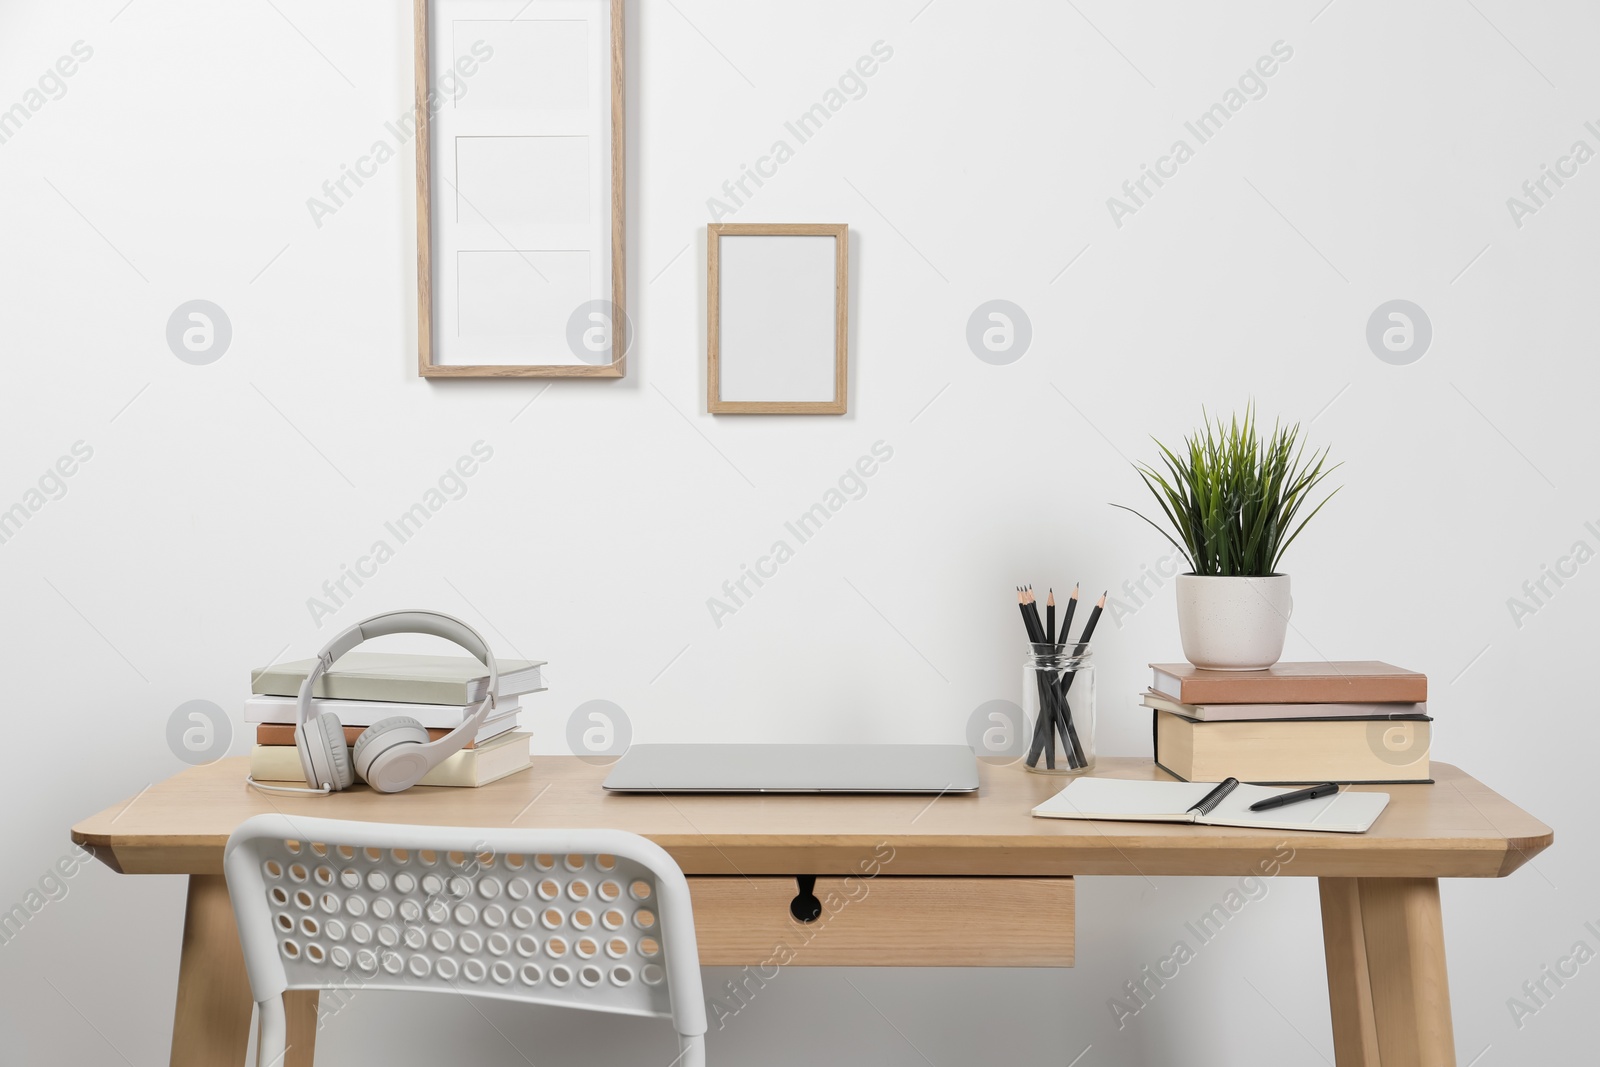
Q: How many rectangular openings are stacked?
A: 3